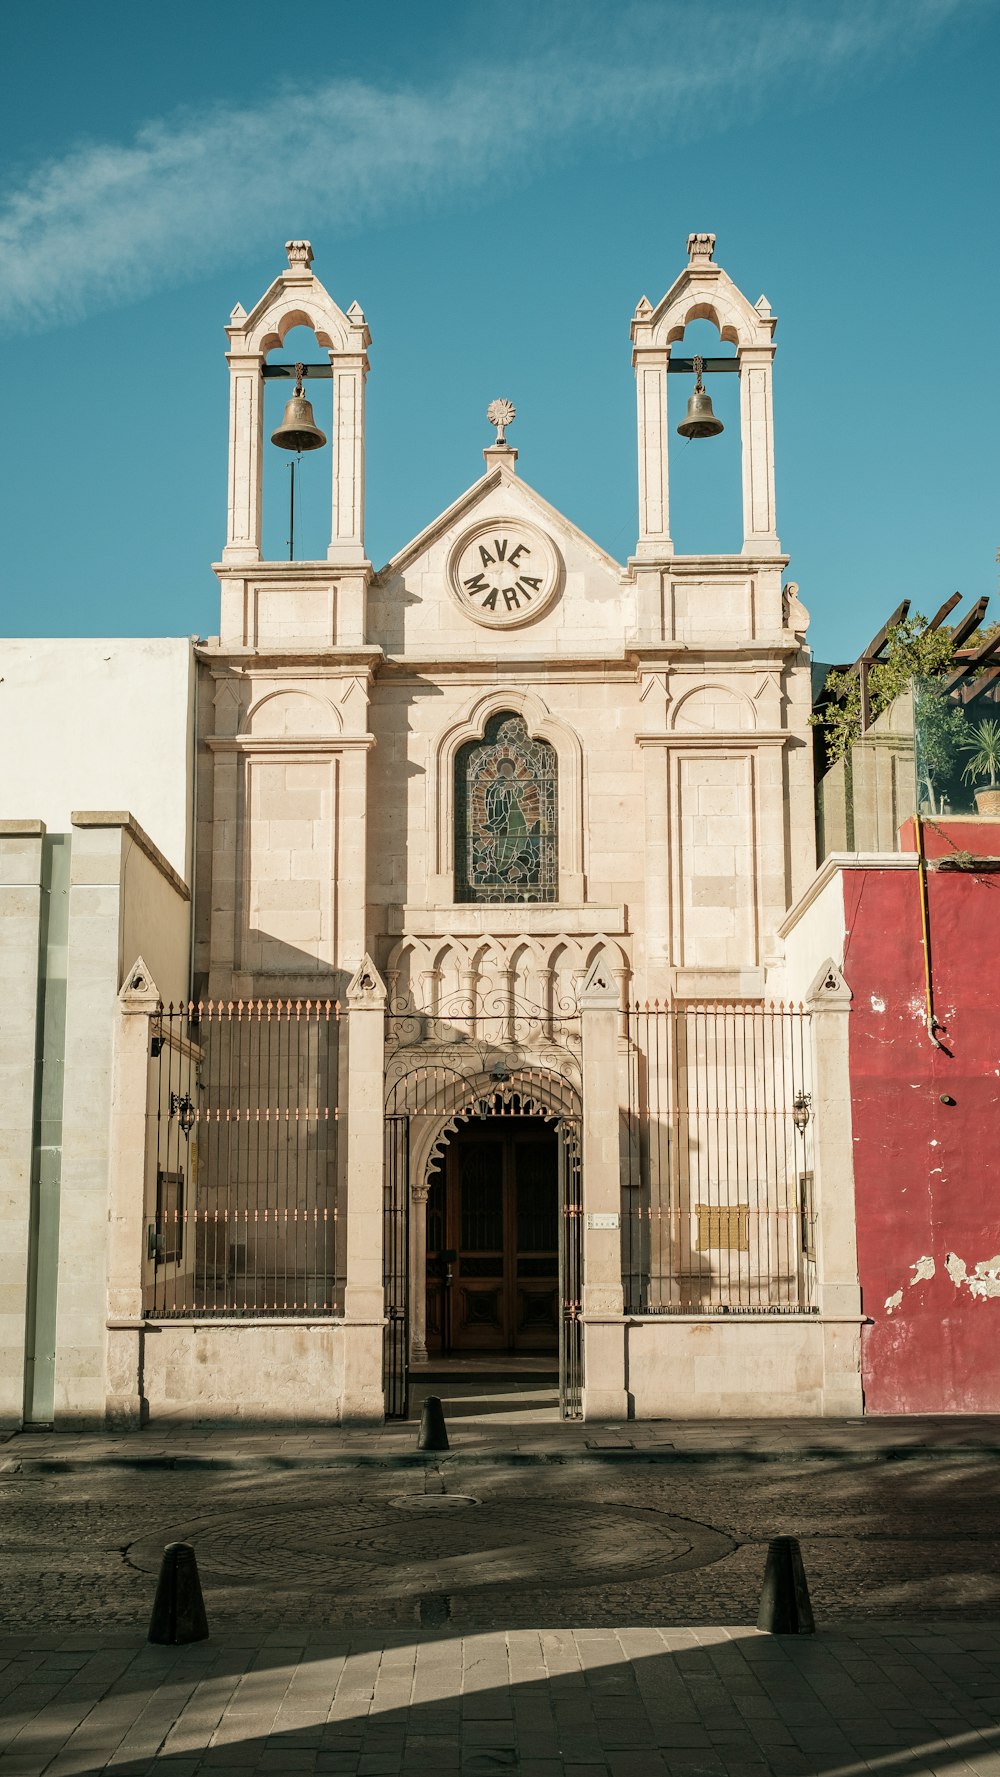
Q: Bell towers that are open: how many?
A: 2